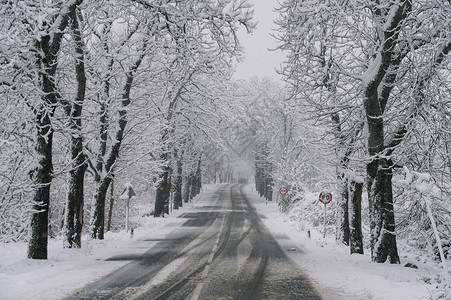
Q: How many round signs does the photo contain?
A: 3